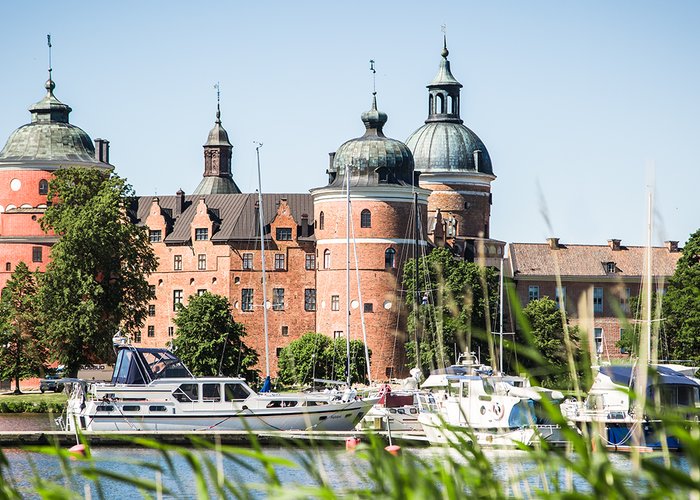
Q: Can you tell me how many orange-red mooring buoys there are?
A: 3